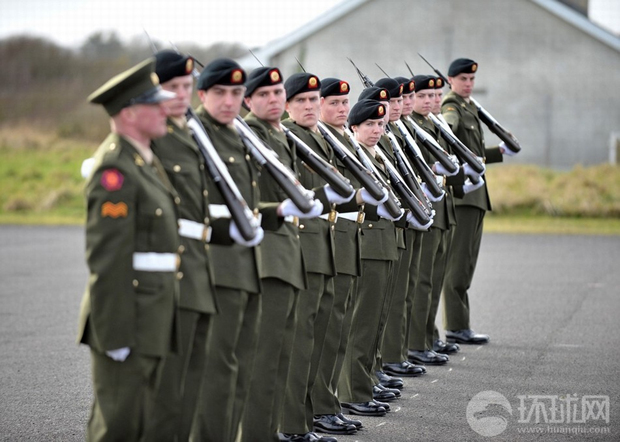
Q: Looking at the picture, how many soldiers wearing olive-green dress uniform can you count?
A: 13